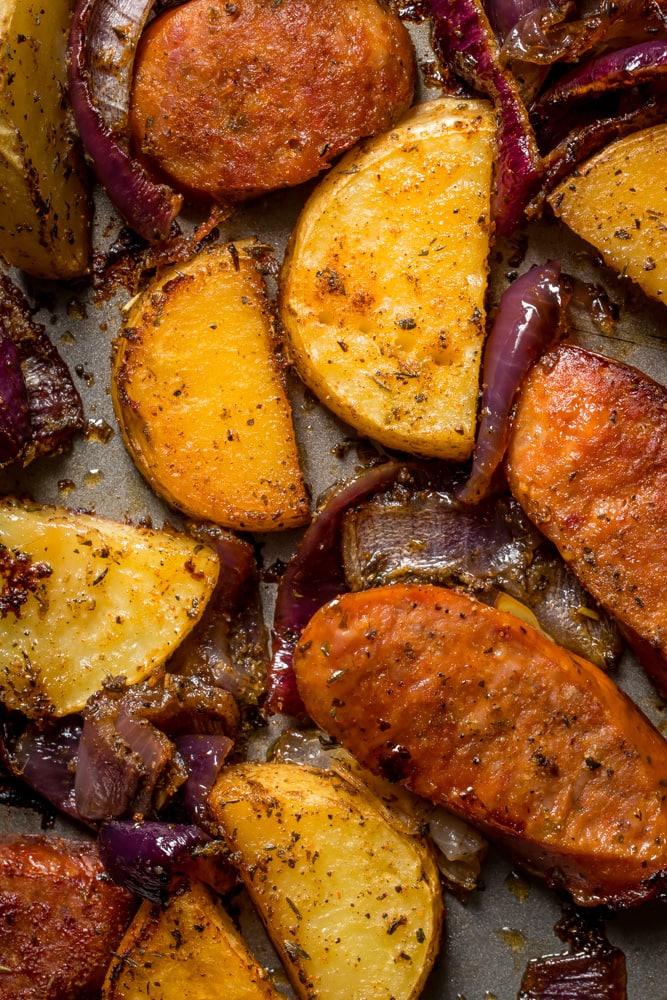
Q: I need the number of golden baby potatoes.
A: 7